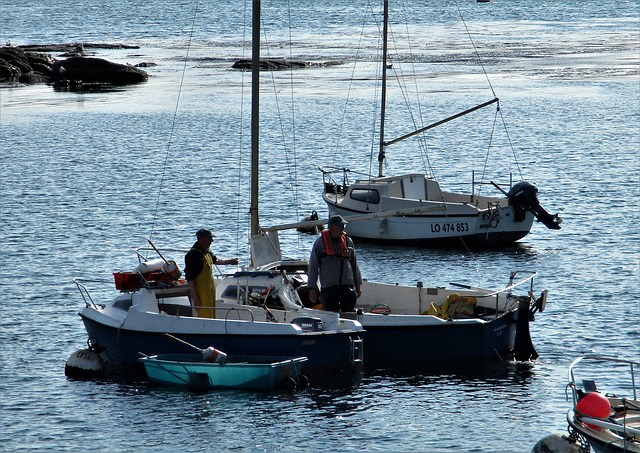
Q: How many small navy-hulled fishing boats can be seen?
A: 2